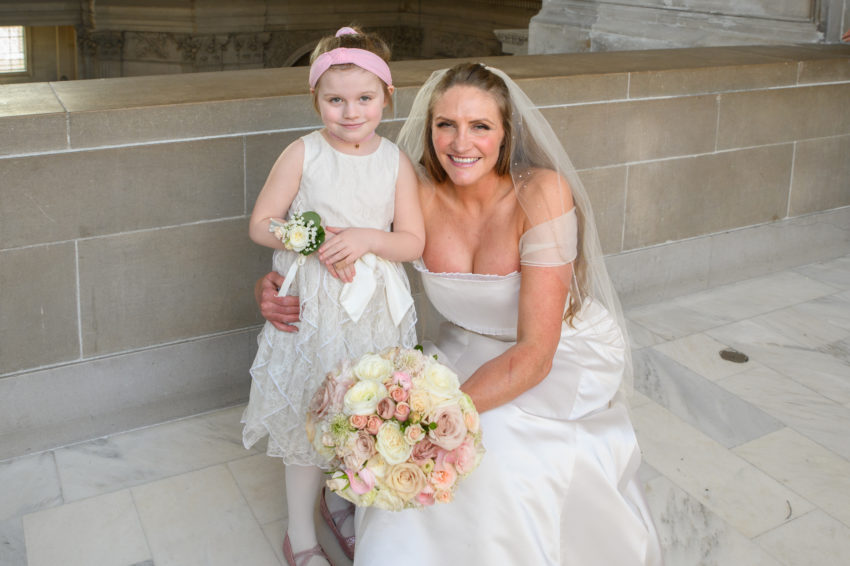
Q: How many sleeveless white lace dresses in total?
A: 1